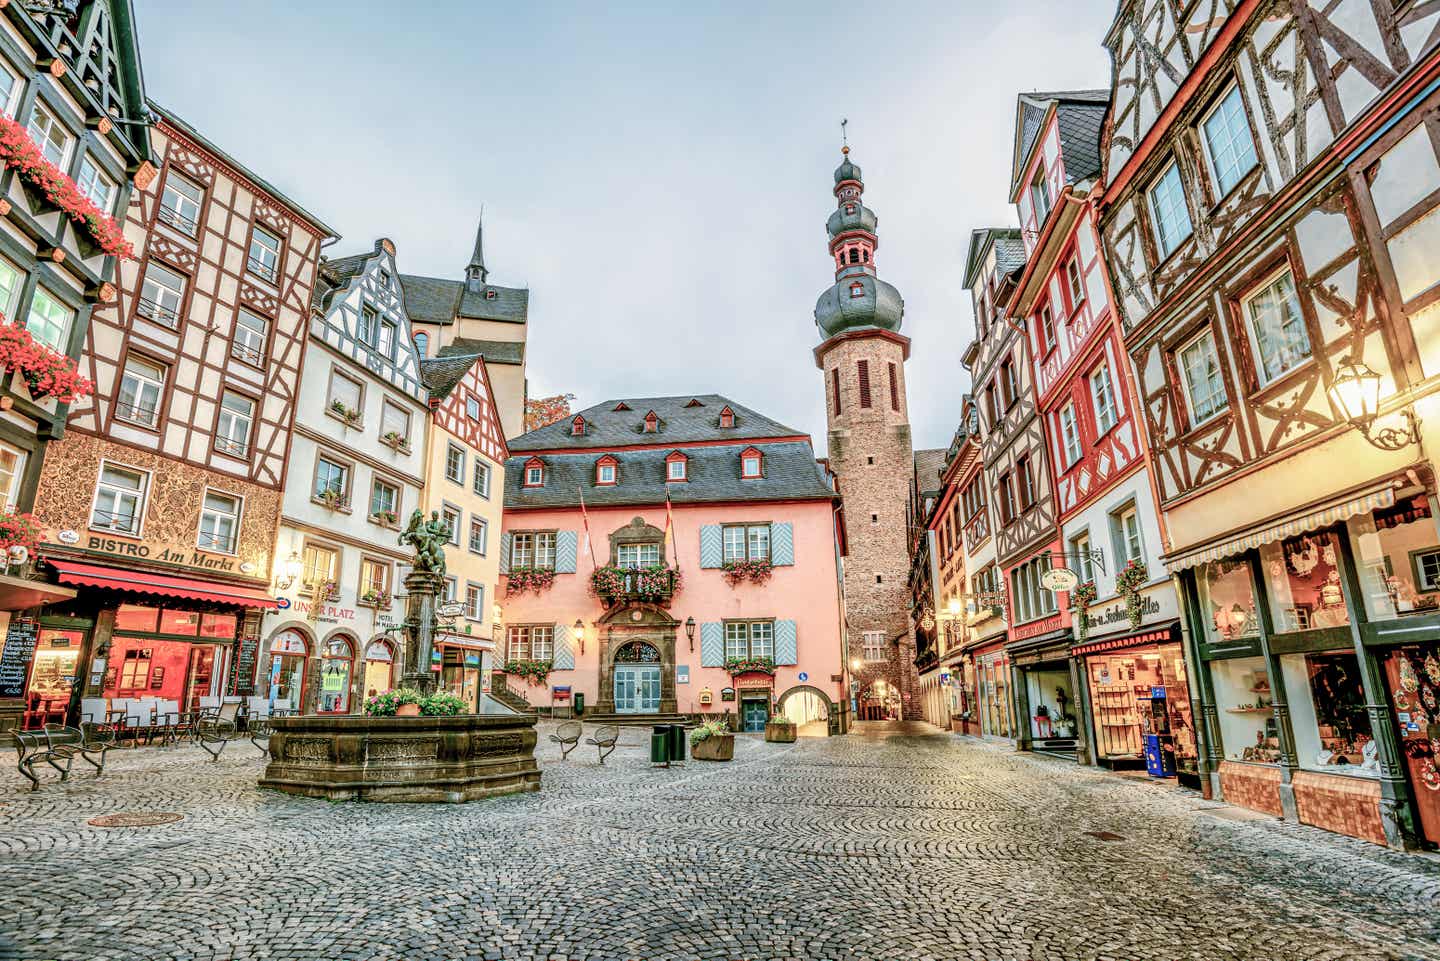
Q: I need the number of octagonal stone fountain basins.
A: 1